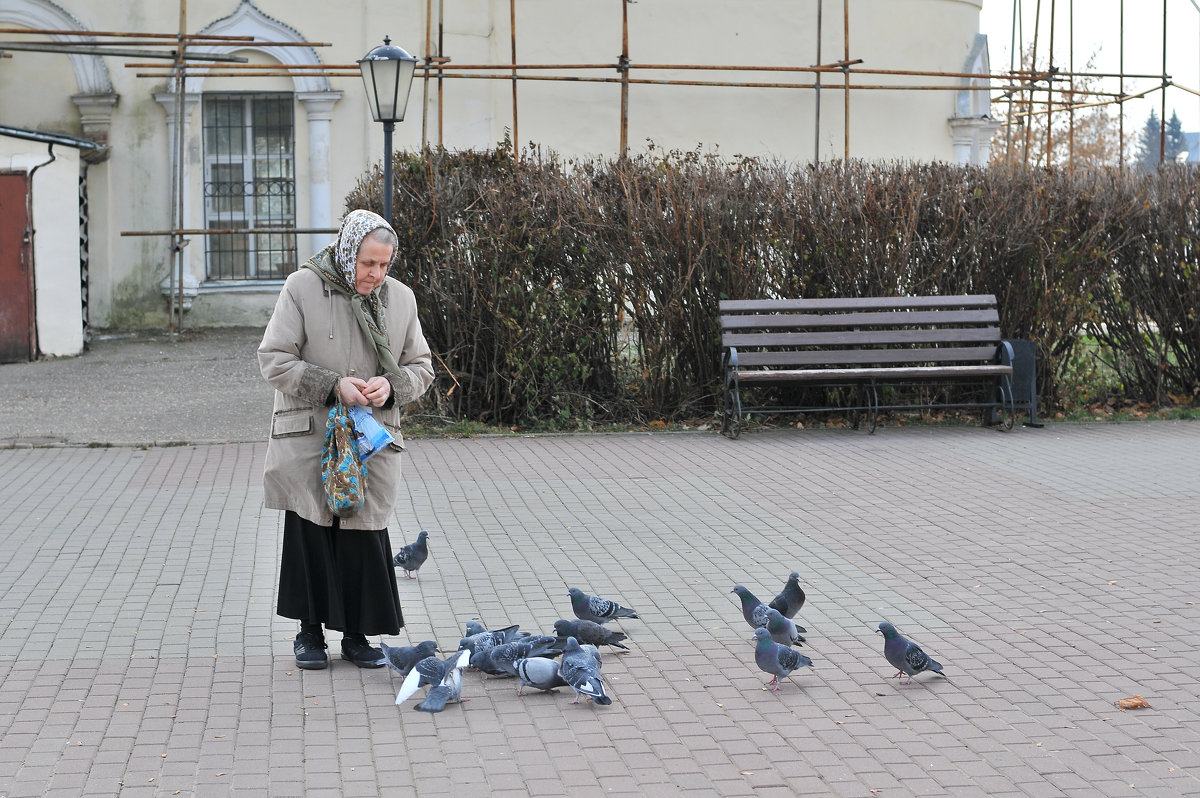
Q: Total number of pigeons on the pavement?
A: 15